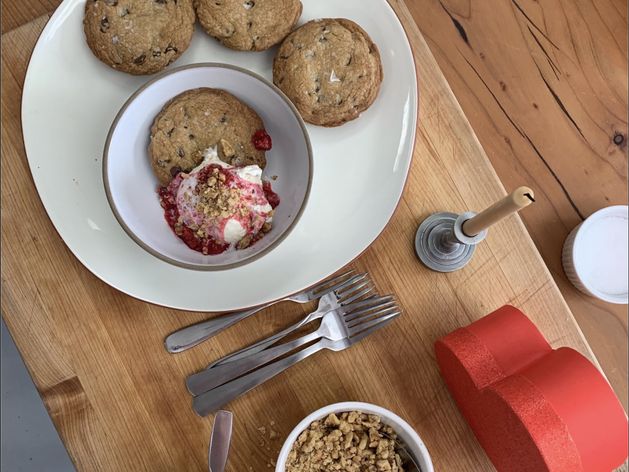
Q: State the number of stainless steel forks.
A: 4